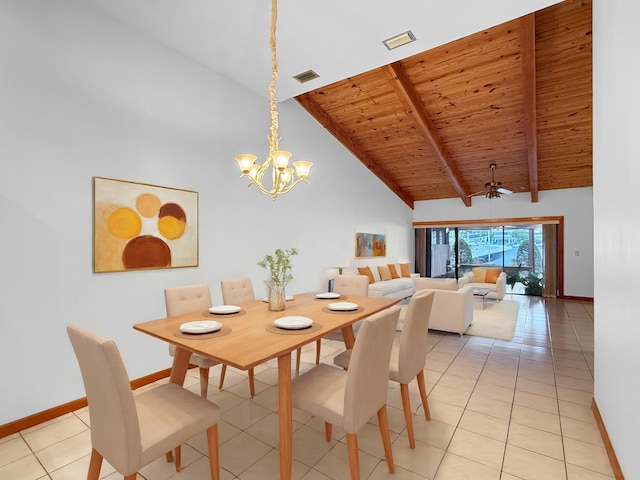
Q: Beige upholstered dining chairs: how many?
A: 6